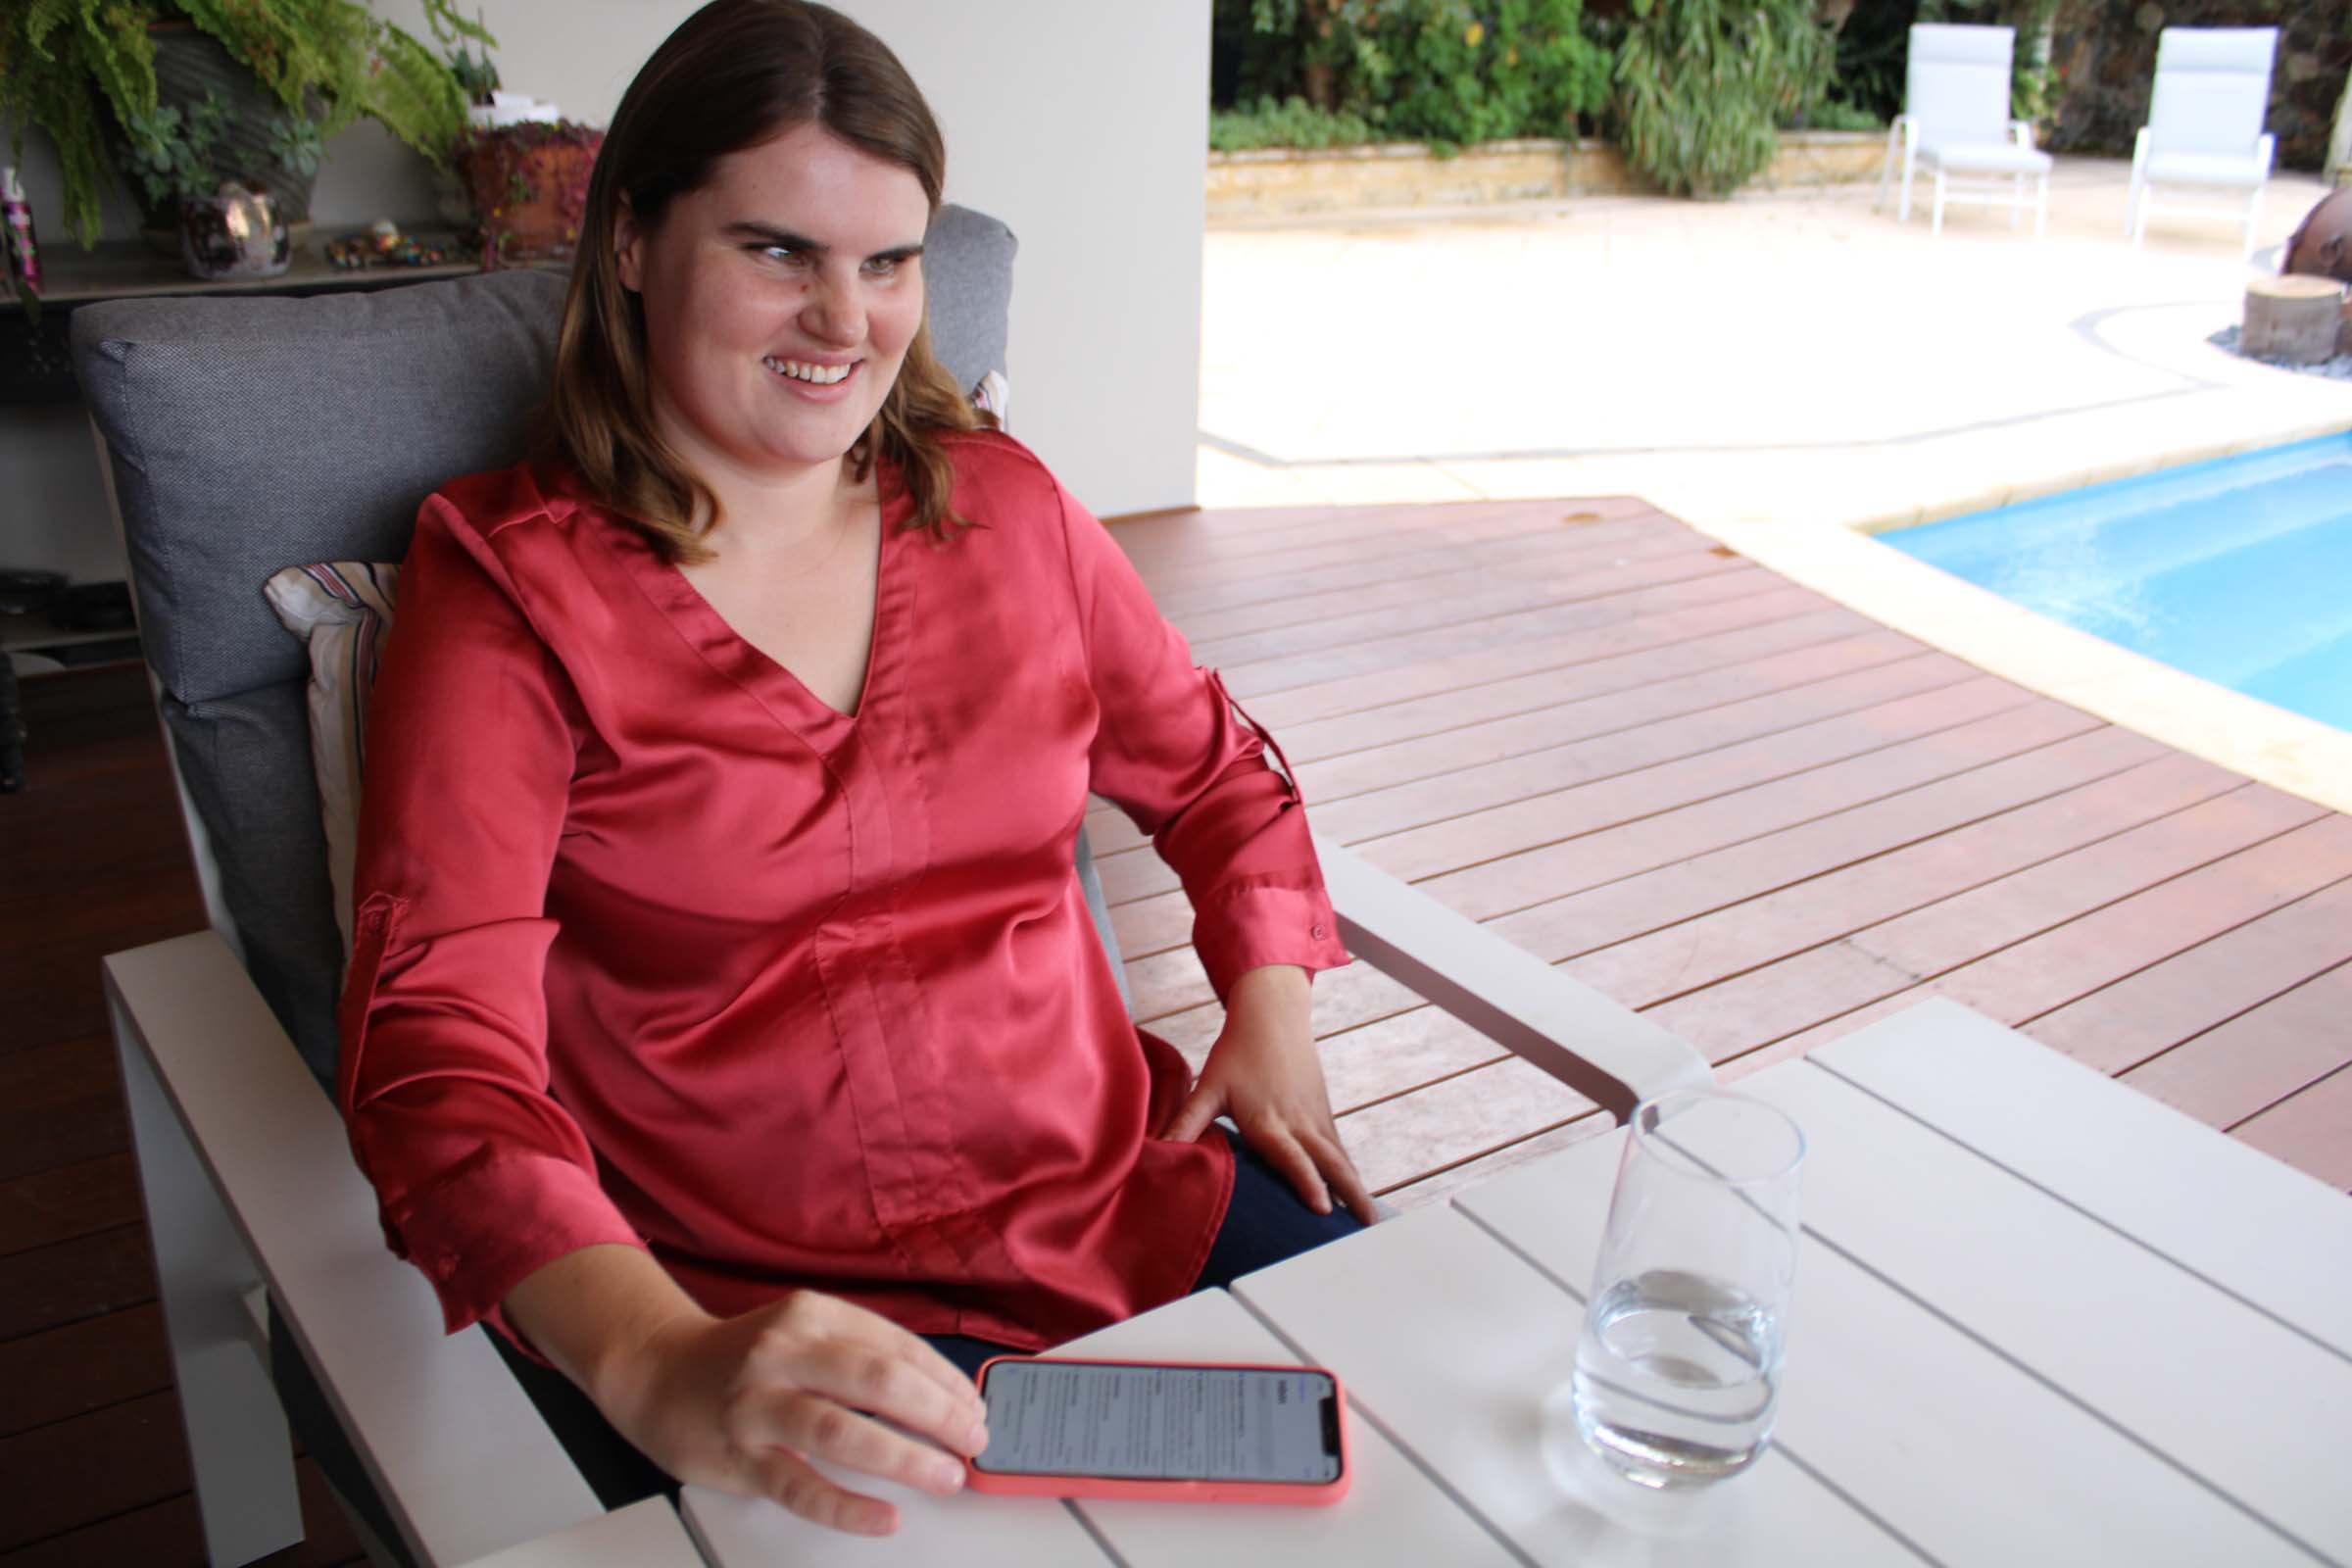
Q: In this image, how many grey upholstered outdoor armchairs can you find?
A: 1